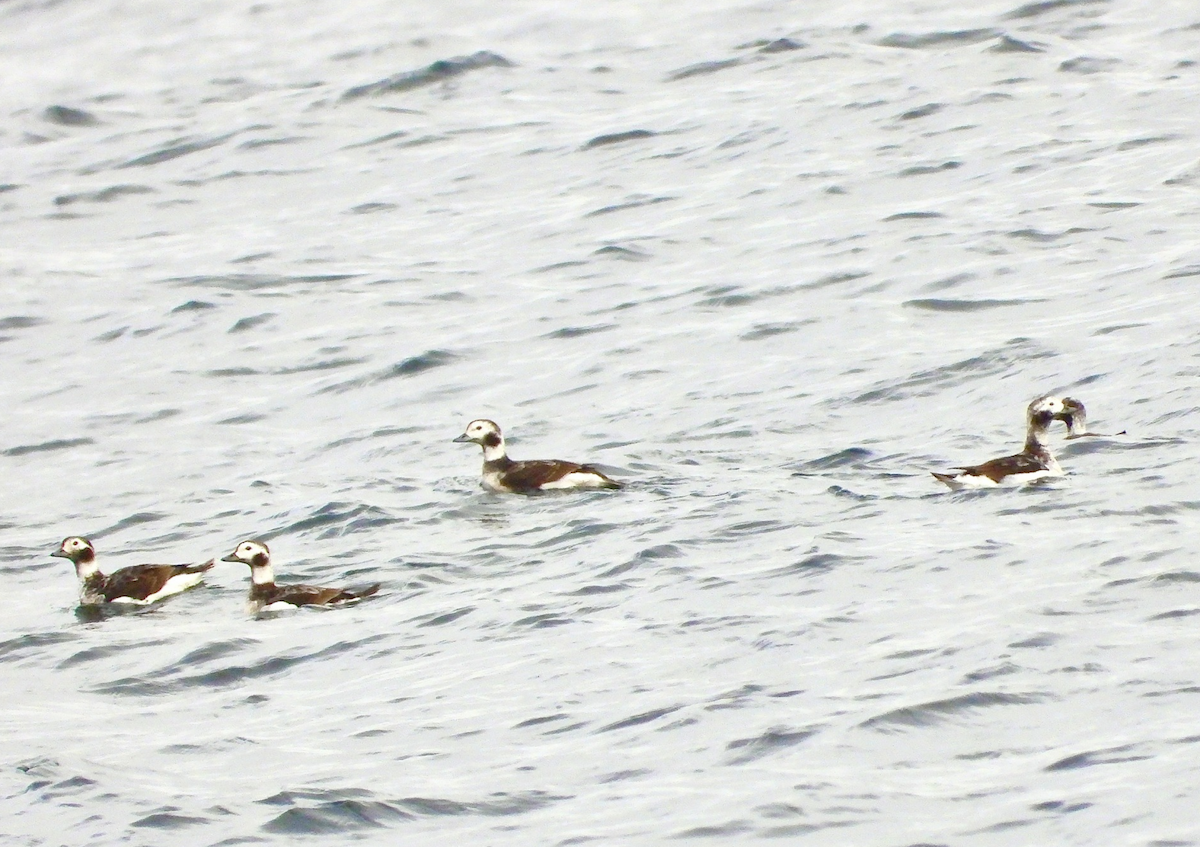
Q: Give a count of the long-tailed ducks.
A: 5